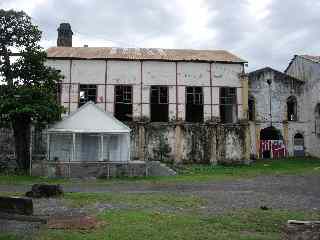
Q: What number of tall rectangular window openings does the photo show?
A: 5